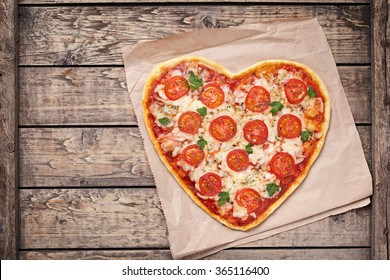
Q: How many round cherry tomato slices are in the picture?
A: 13